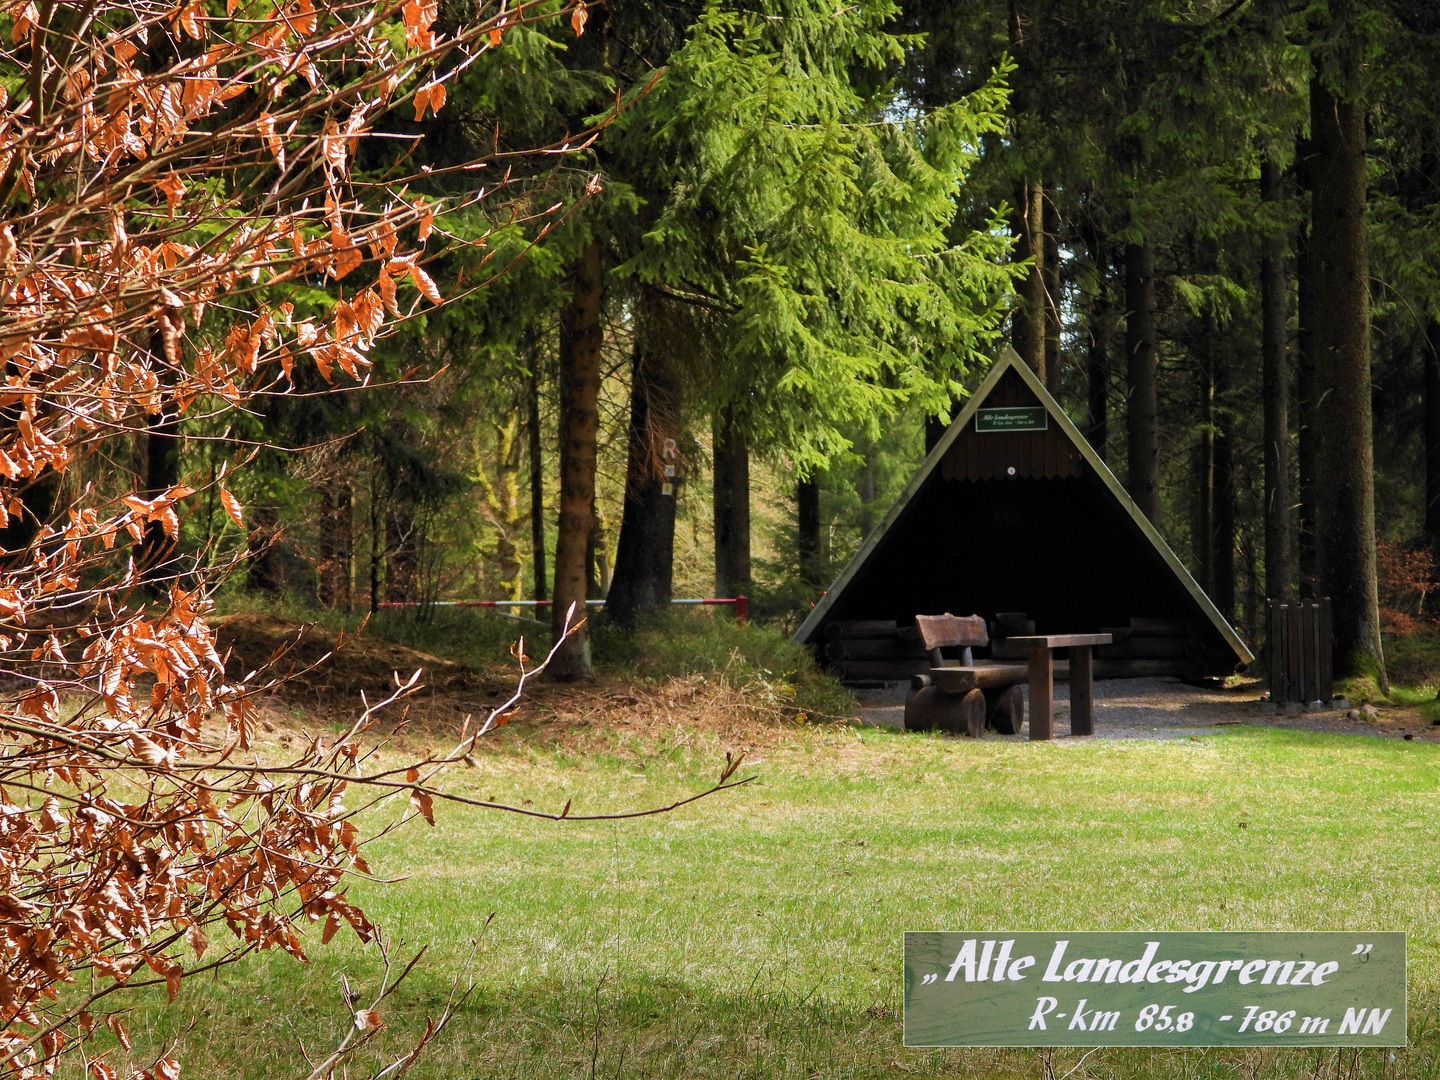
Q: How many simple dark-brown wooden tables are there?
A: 1